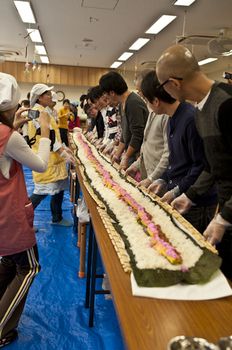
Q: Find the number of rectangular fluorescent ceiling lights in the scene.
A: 11